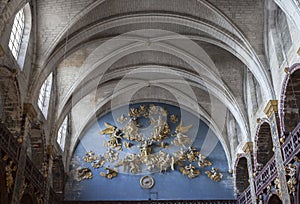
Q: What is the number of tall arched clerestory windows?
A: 3